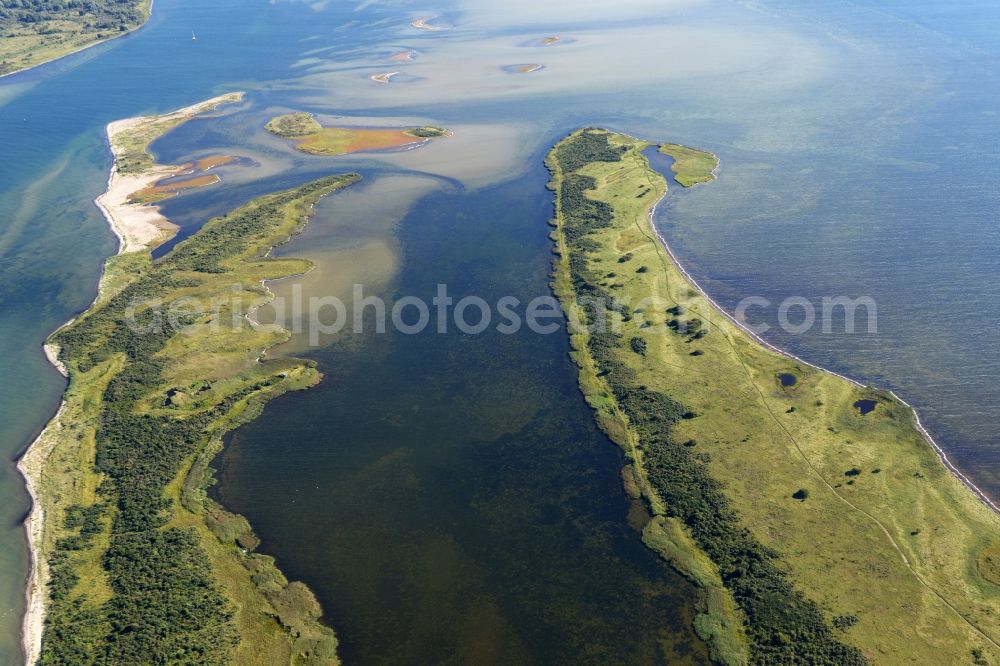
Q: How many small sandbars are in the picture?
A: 5